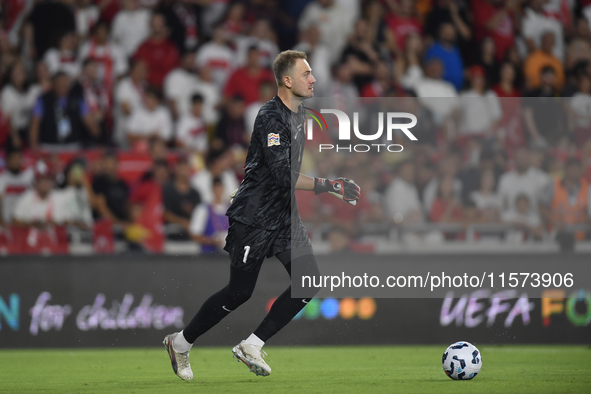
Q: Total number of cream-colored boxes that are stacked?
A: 0